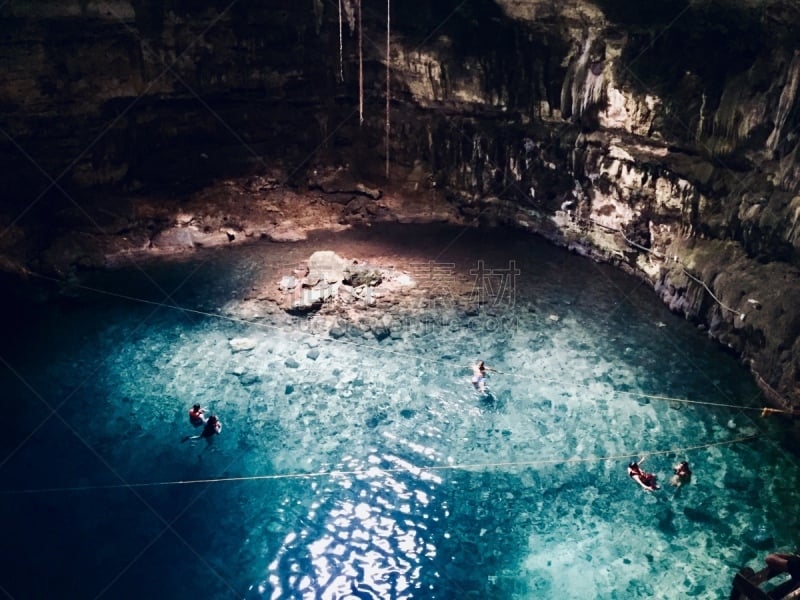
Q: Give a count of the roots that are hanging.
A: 3